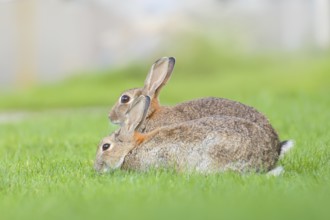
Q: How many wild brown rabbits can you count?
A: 2